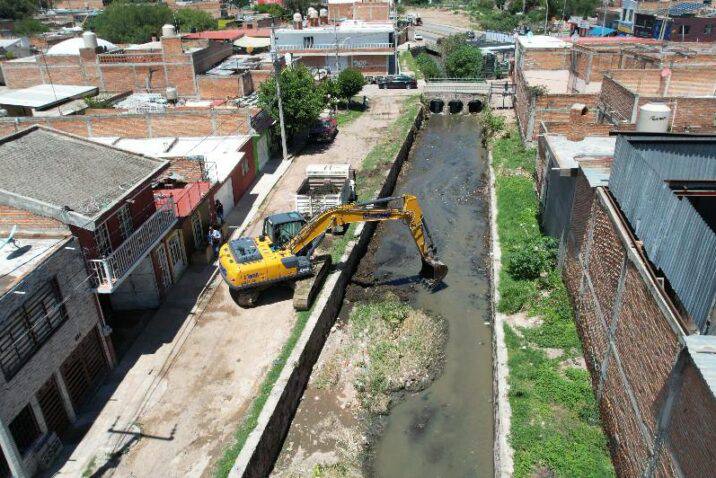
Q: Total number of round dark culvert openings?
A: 3